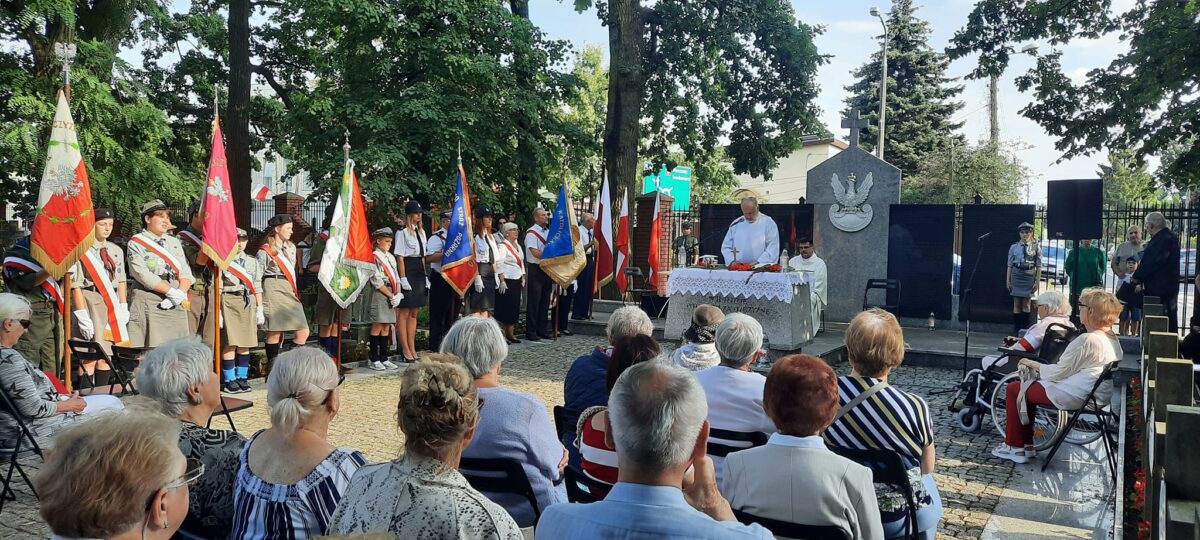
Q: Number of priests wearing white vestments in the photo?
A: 2